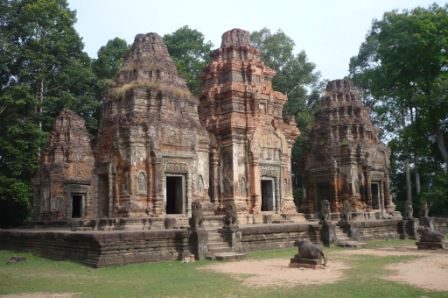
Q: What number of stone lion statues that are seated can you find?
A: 6